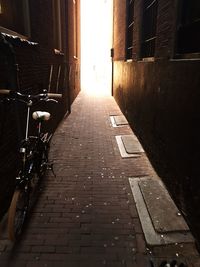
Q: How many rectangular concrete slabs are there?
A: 3